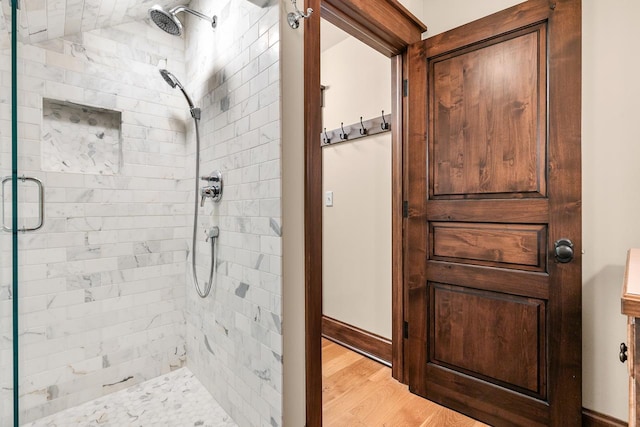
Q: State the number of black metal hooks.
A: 4